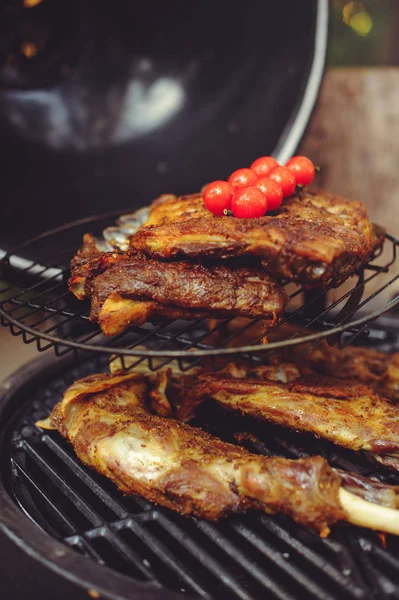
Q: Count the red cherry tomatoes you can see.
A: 7